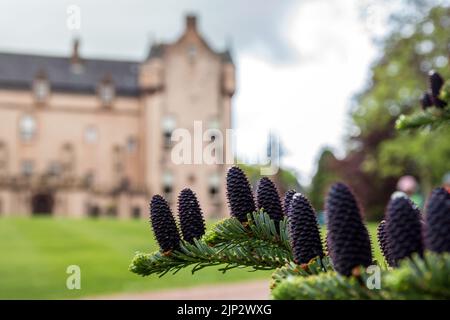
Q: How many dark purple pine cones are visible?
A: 12